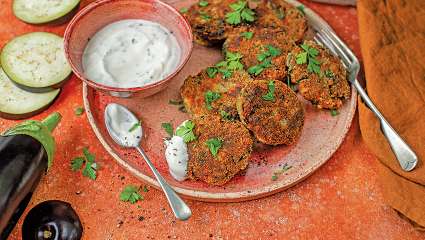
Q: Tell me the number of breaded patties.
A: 7